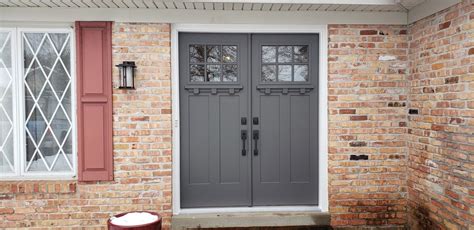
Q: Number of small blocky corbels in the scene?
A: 6